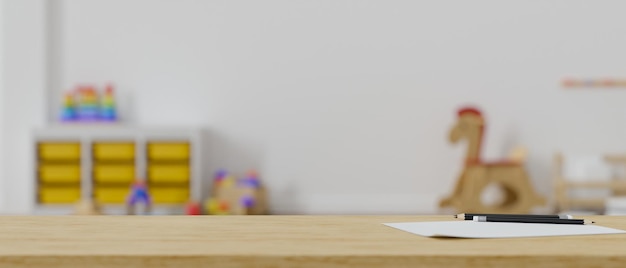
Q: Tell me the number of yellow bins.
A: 9